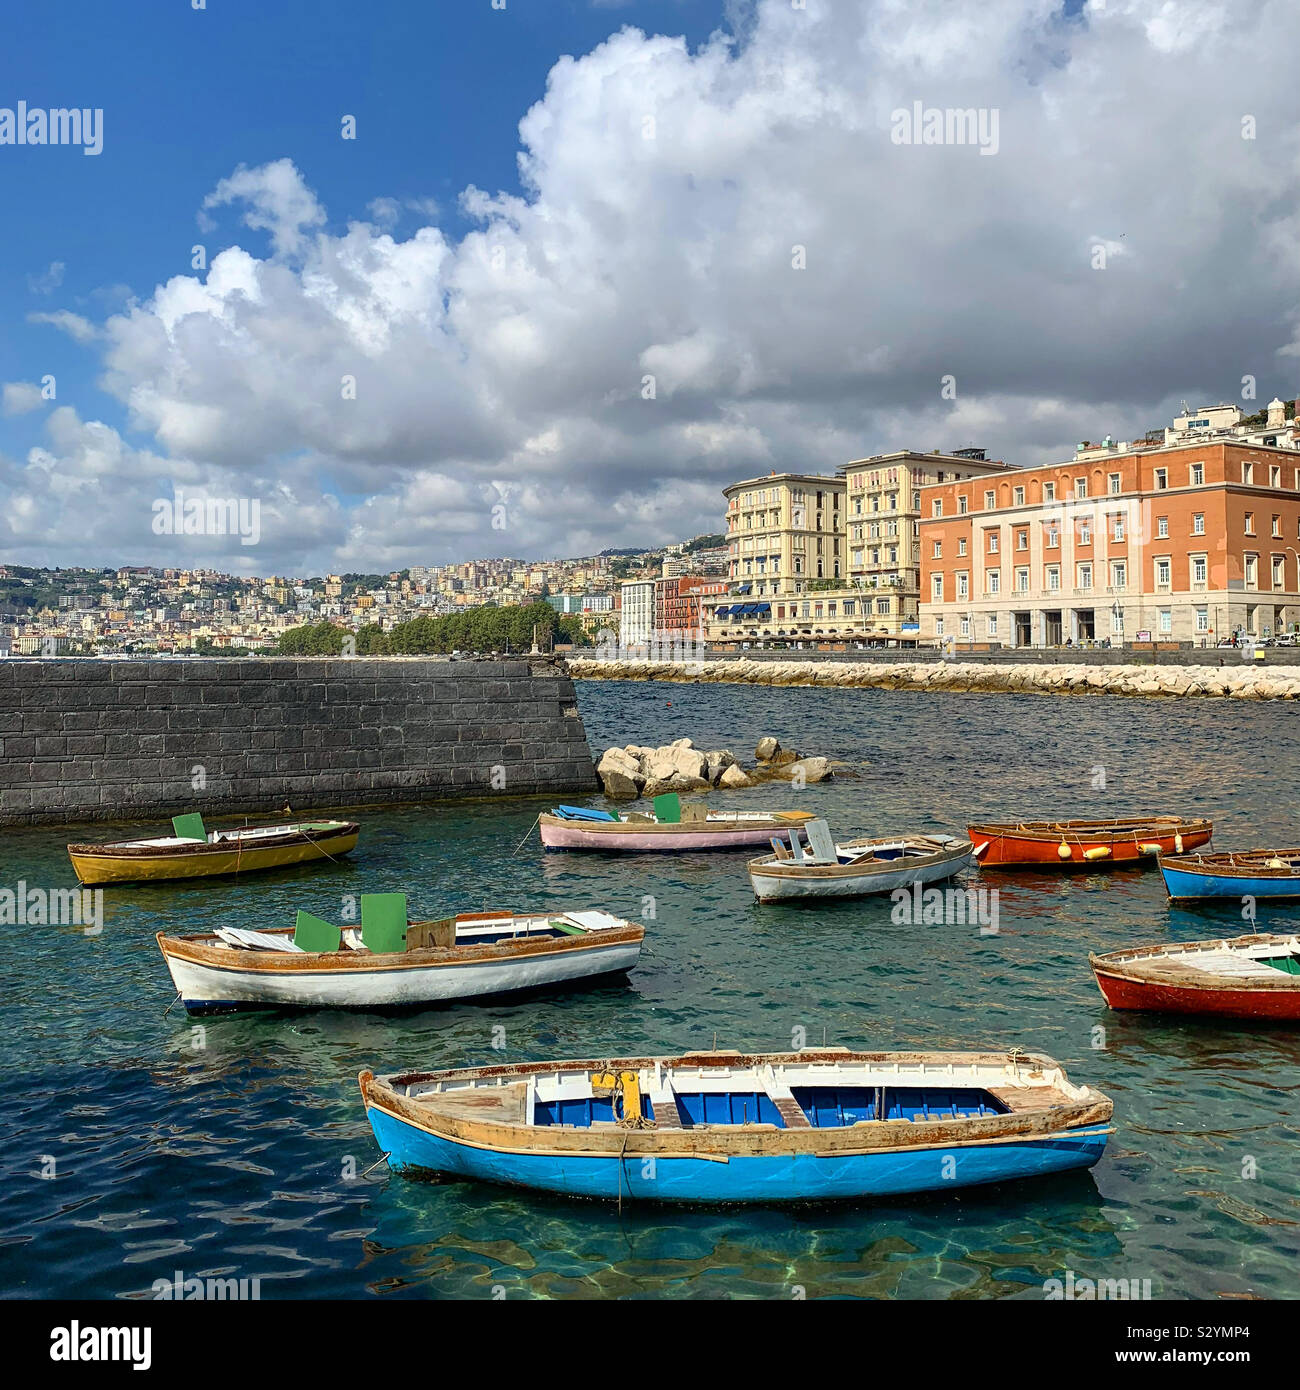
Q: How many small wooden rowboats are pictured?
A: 8